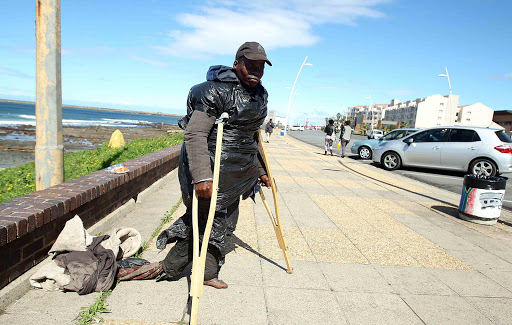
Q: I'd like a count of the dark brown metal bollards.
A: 0